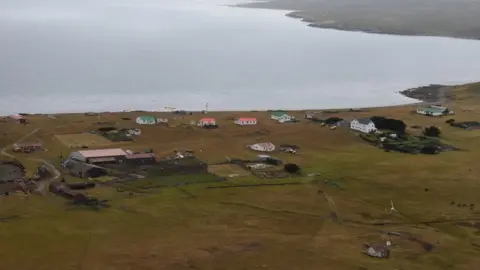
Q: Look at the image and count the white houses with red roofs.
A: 2